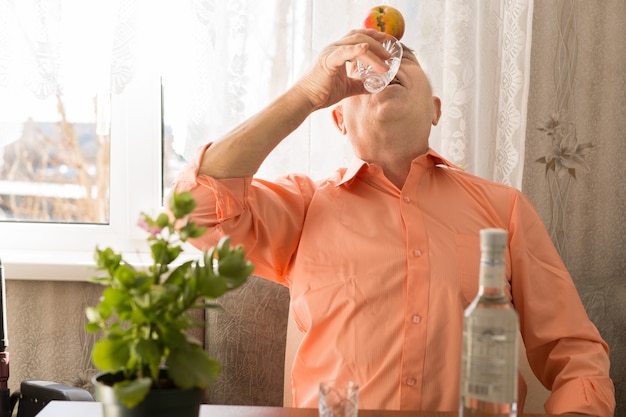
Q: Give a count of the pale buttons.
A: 4